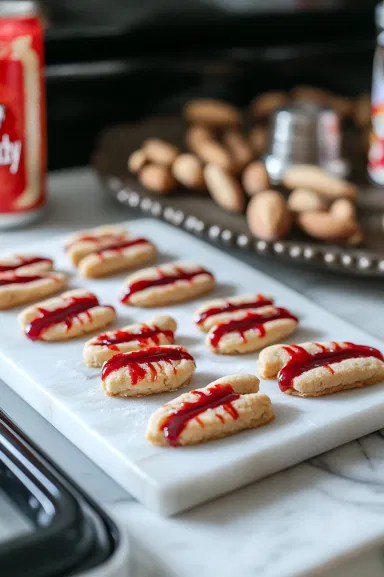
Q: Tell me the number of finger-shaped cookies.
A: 12